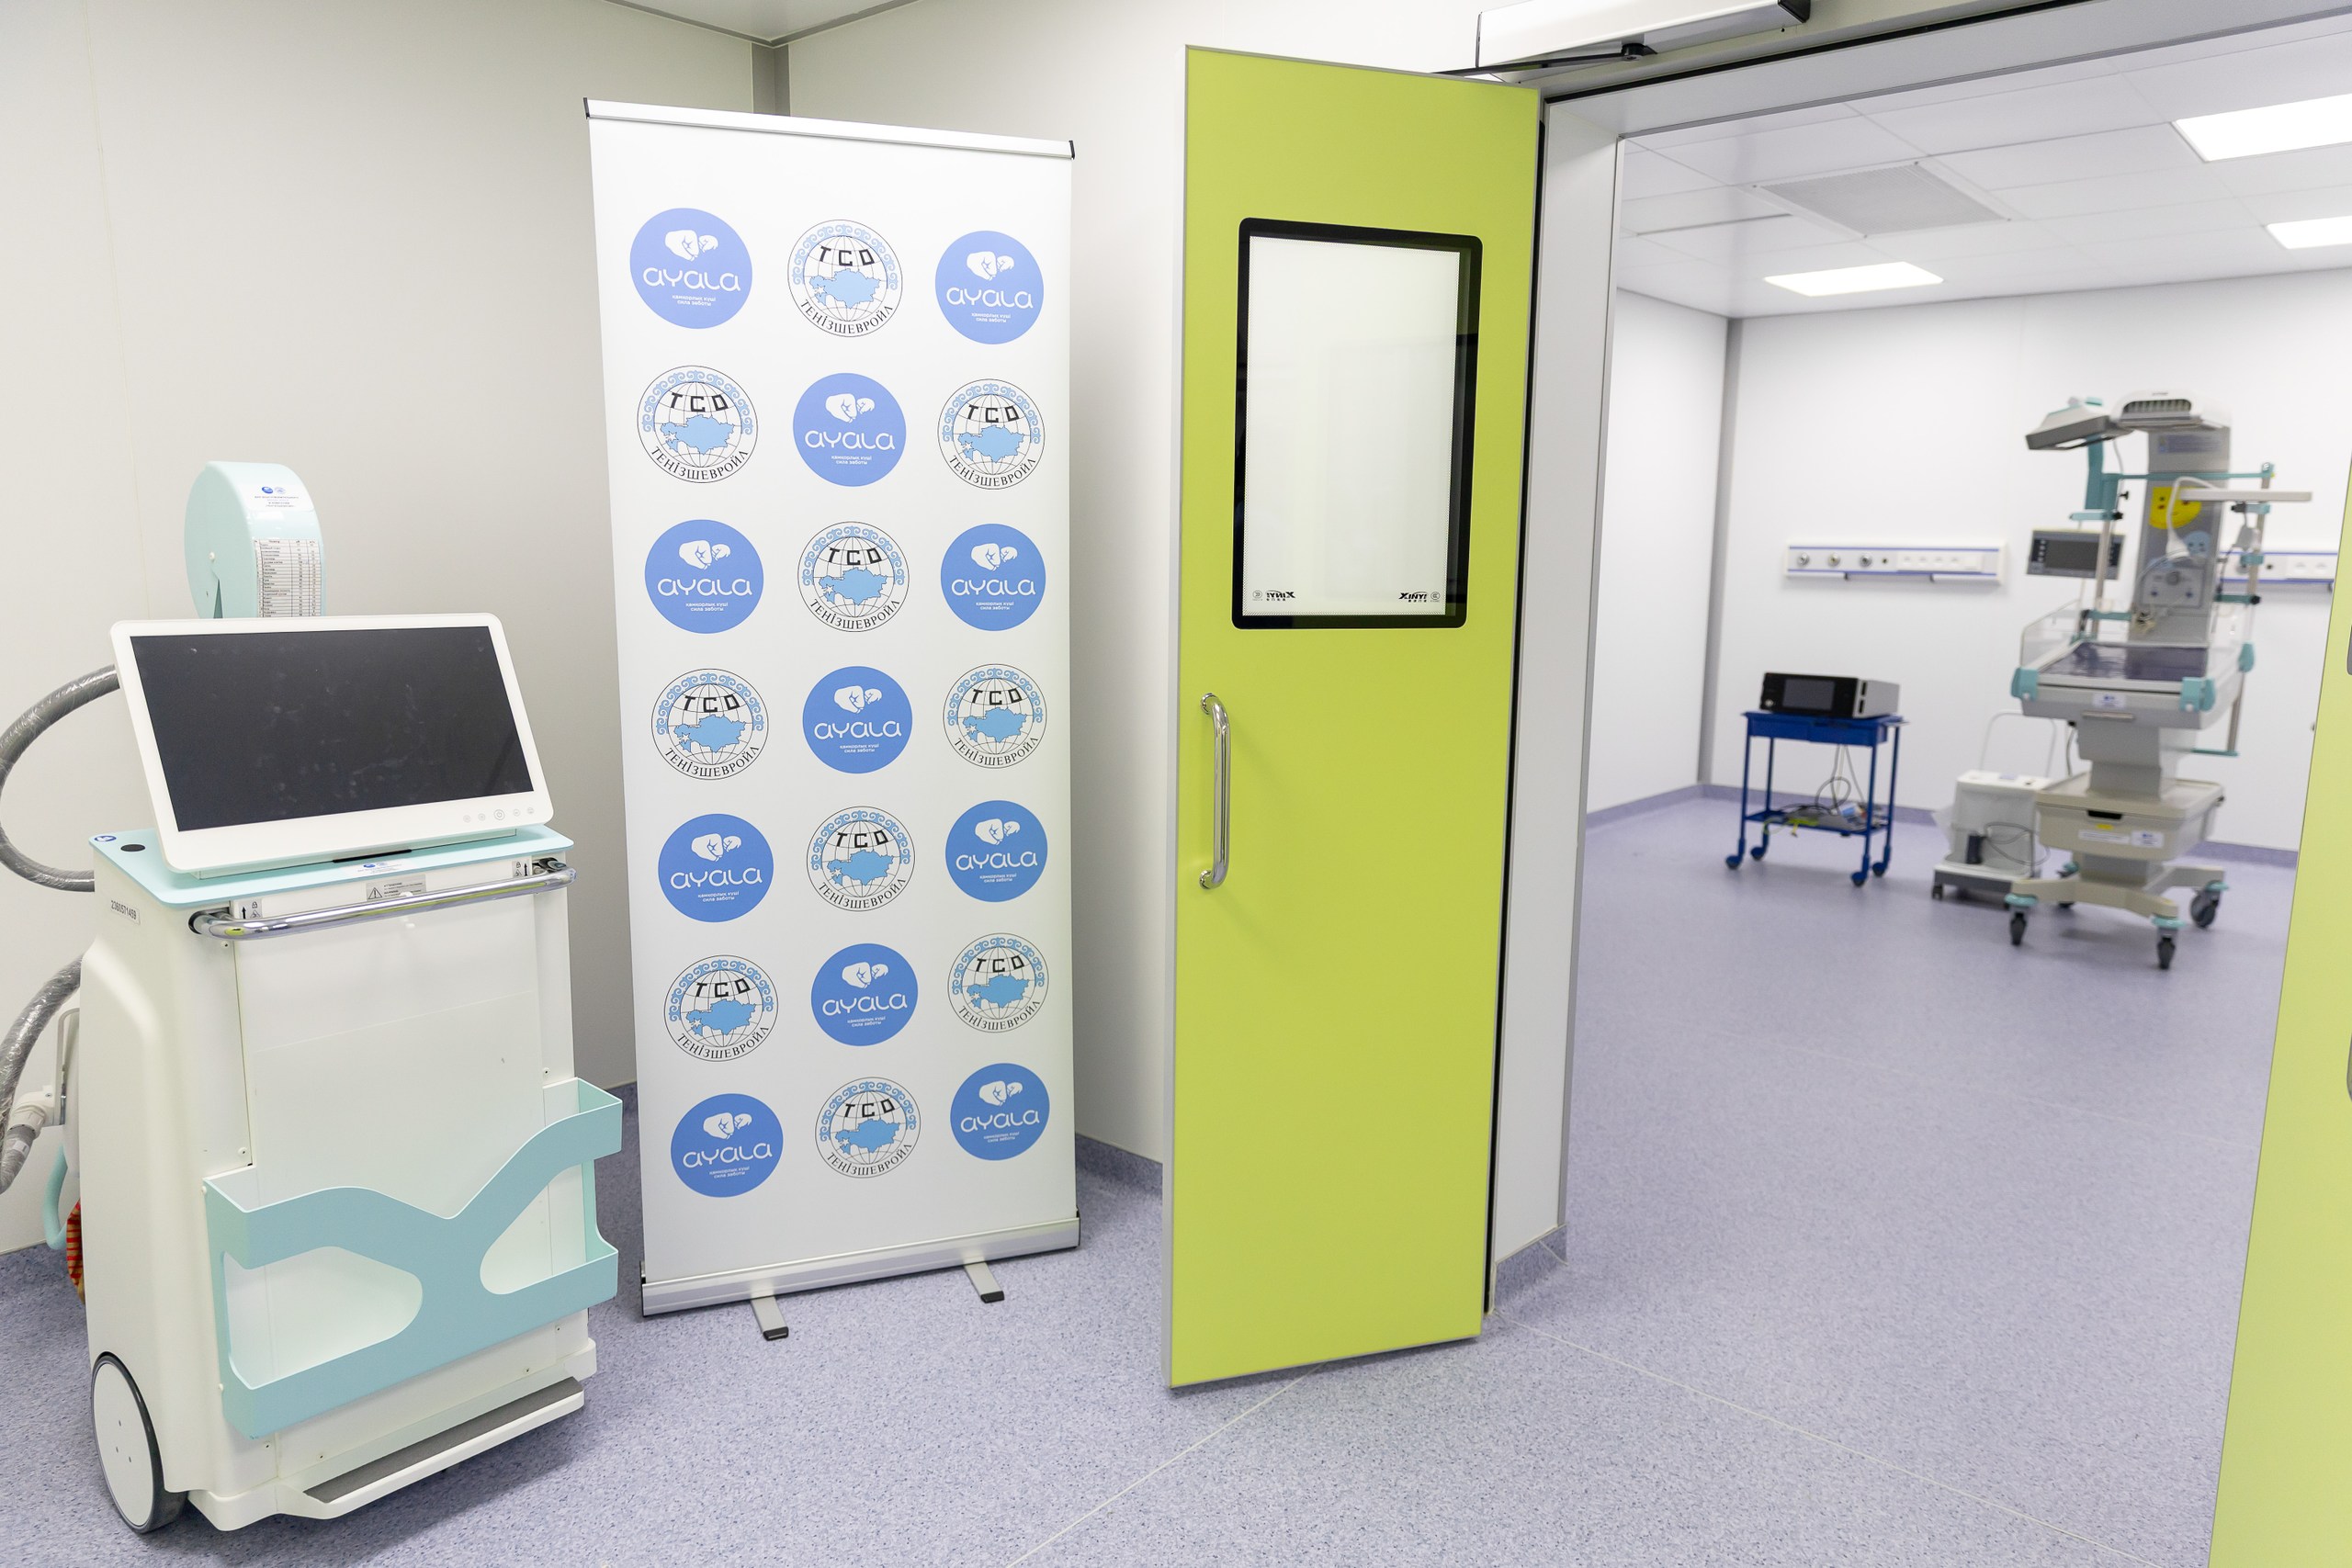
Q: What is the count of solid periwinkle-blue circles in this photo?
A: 11